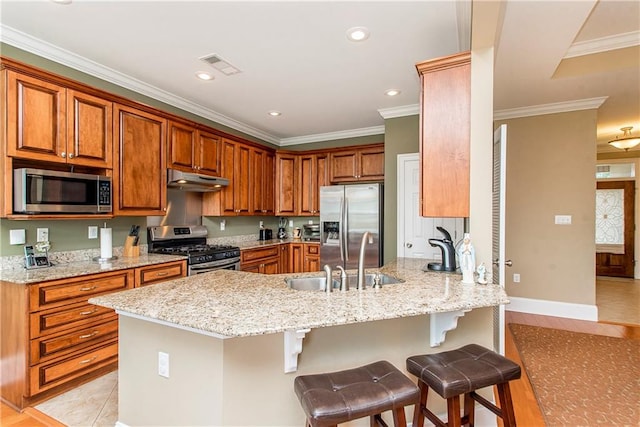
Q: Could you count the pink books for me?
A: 0